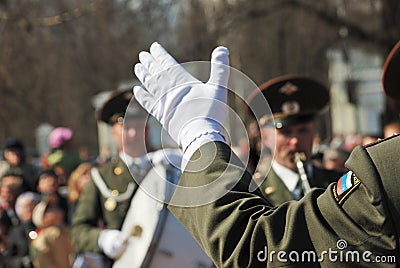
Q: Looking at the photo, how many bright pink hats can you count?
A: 1